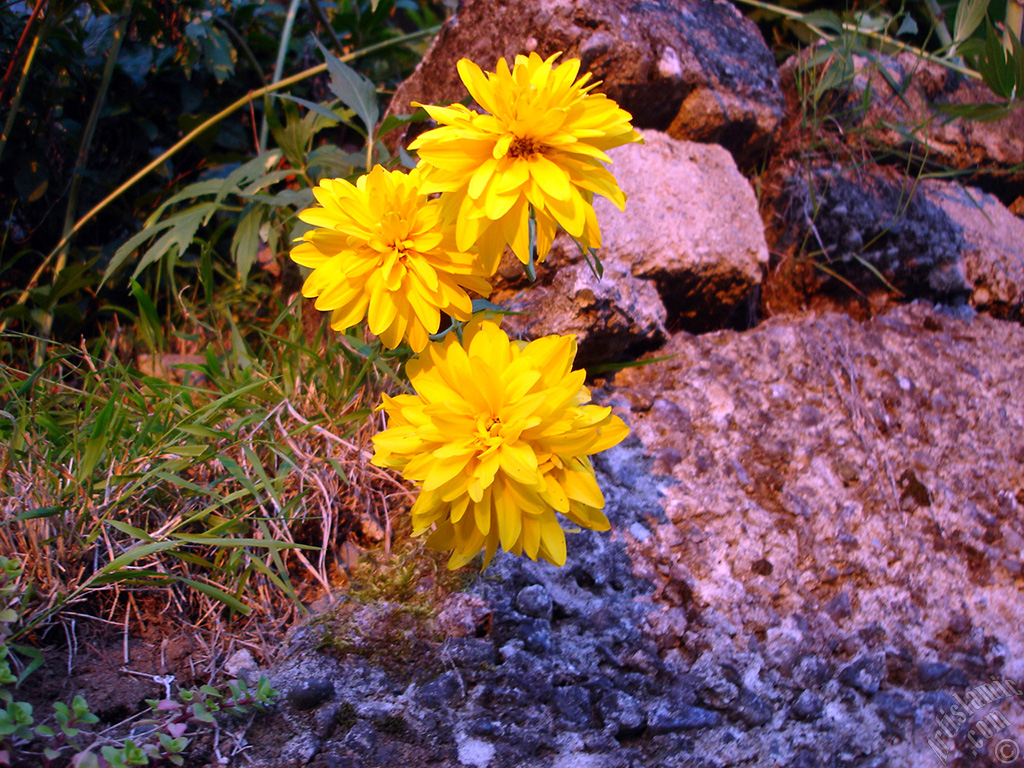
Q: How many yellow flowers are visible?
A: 3